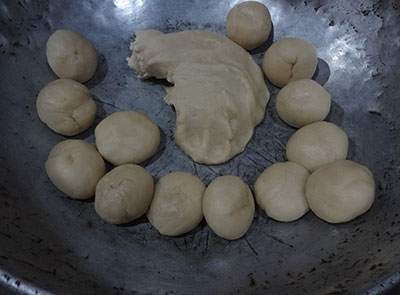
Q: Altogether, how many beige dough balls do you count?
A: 13